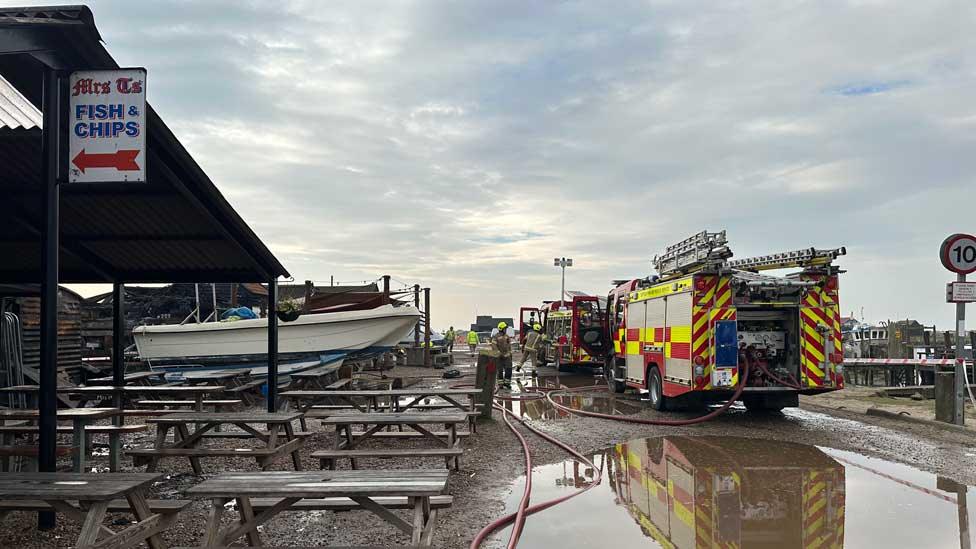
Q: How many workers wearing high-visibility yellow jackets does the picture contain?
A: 2